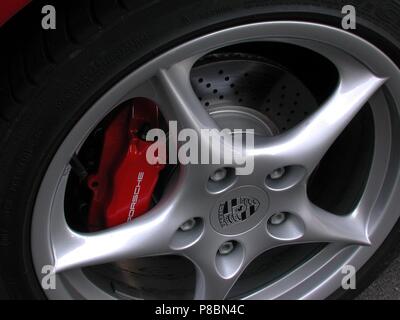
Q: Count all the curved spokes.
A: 5